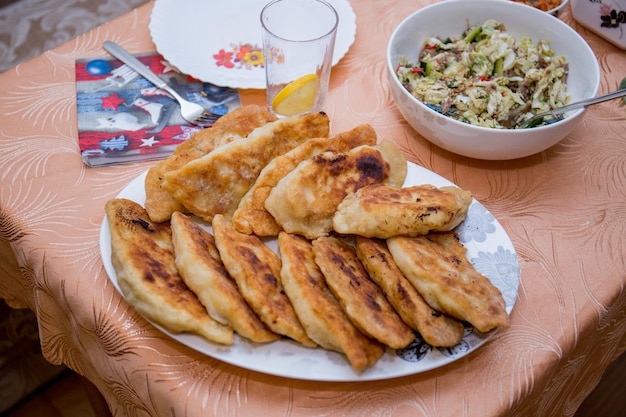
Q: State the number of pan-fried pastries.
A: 12